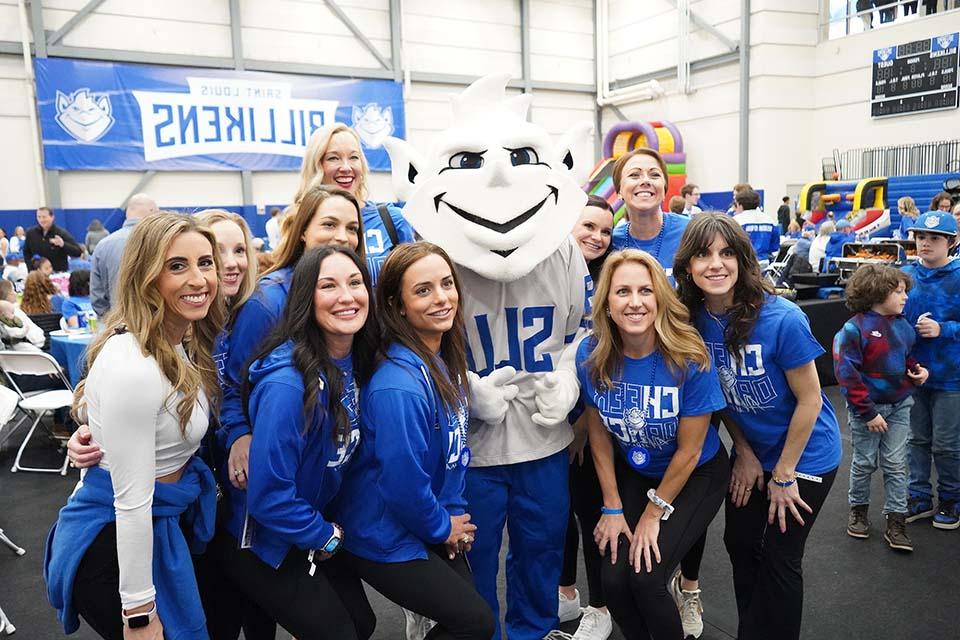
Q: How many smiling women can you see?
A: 10